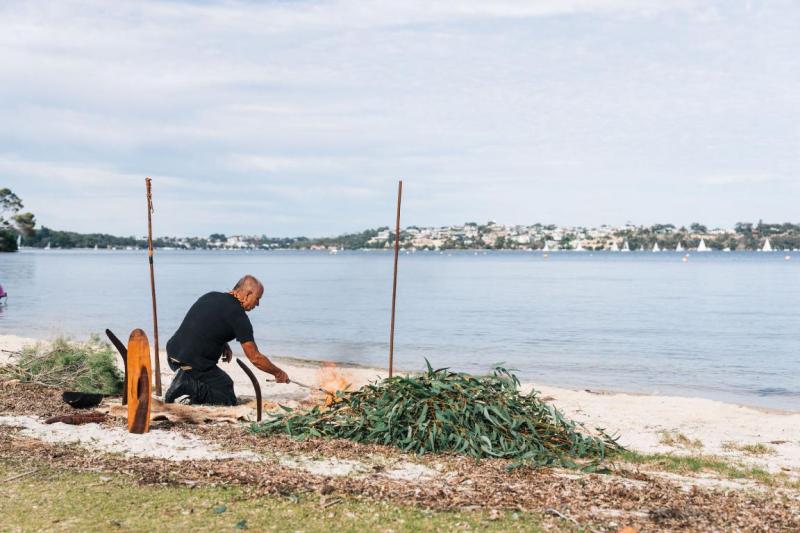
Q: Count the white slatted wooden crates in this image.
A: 0